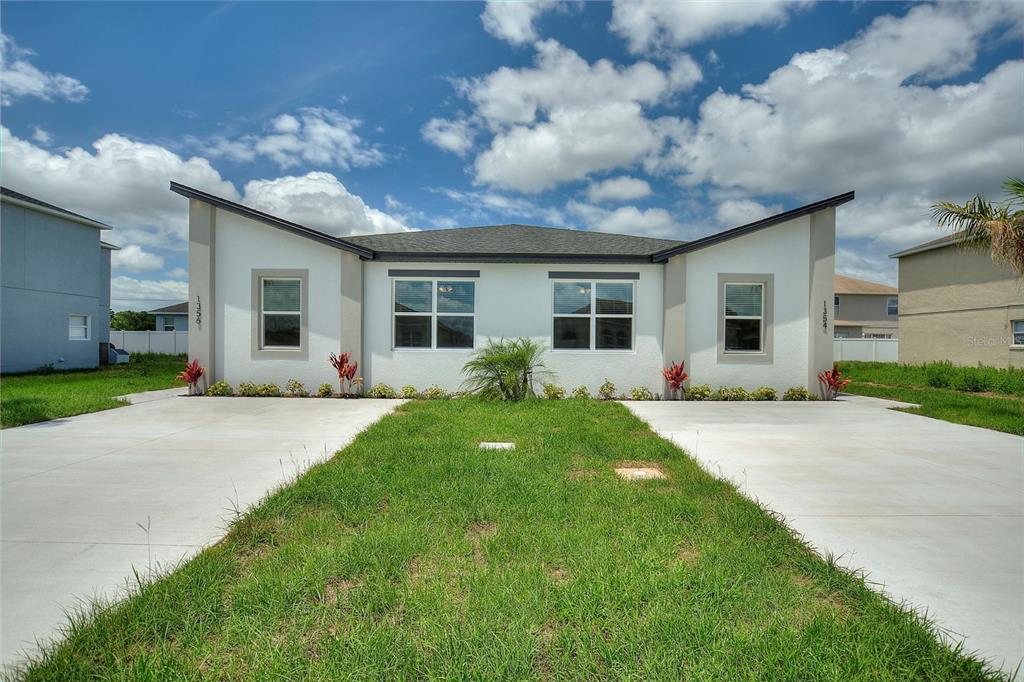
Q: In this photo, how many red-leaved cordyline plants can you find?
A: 4